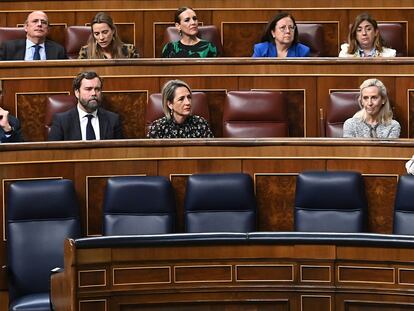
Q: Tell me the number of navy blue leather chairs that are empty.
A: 5